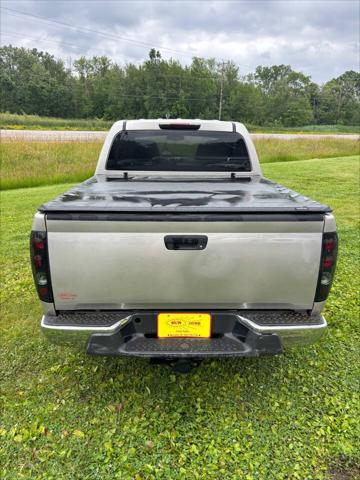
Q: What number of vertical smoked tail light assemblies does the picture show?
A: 2